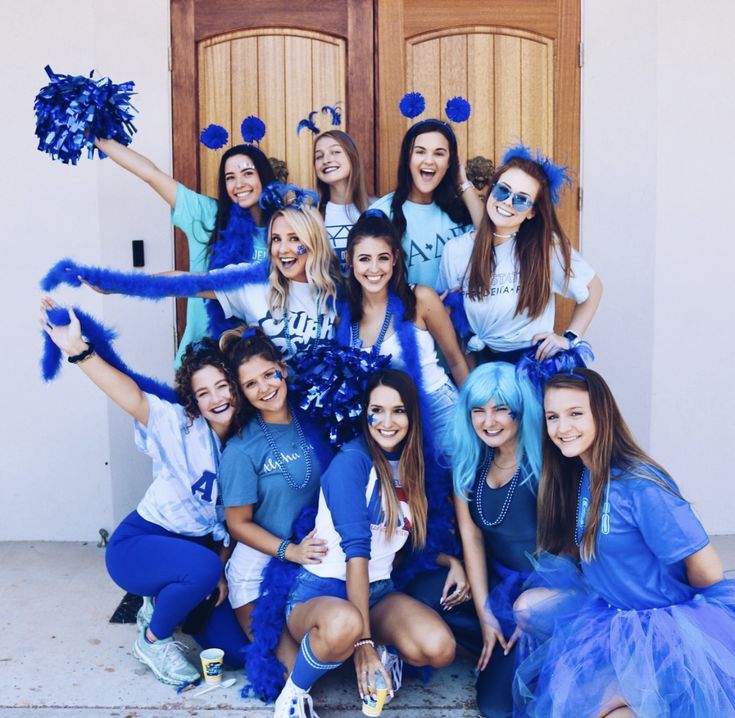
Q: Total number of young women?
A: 11